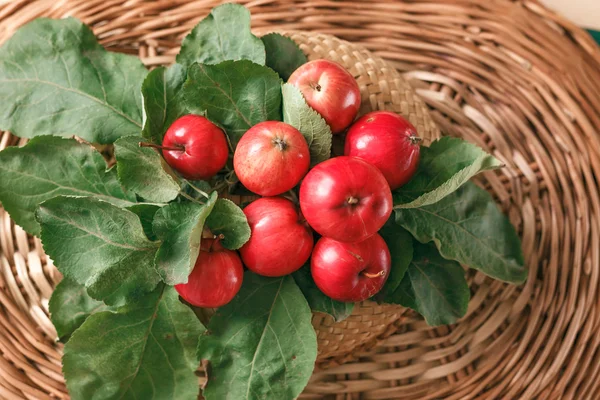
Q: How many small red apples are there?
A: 8